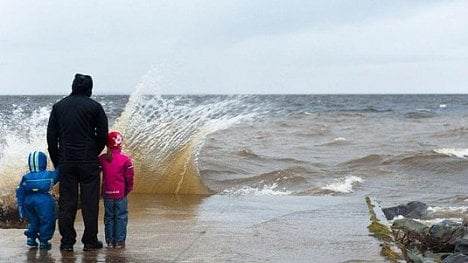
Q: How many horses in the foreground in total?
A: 0